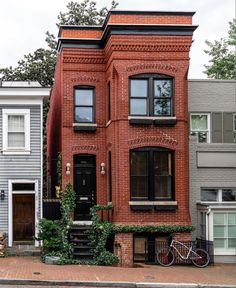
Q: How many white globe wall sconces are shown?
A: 2